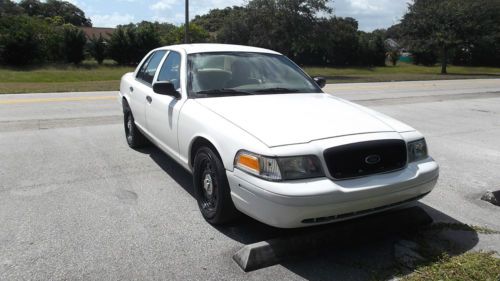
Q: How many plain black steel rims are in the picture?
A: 2